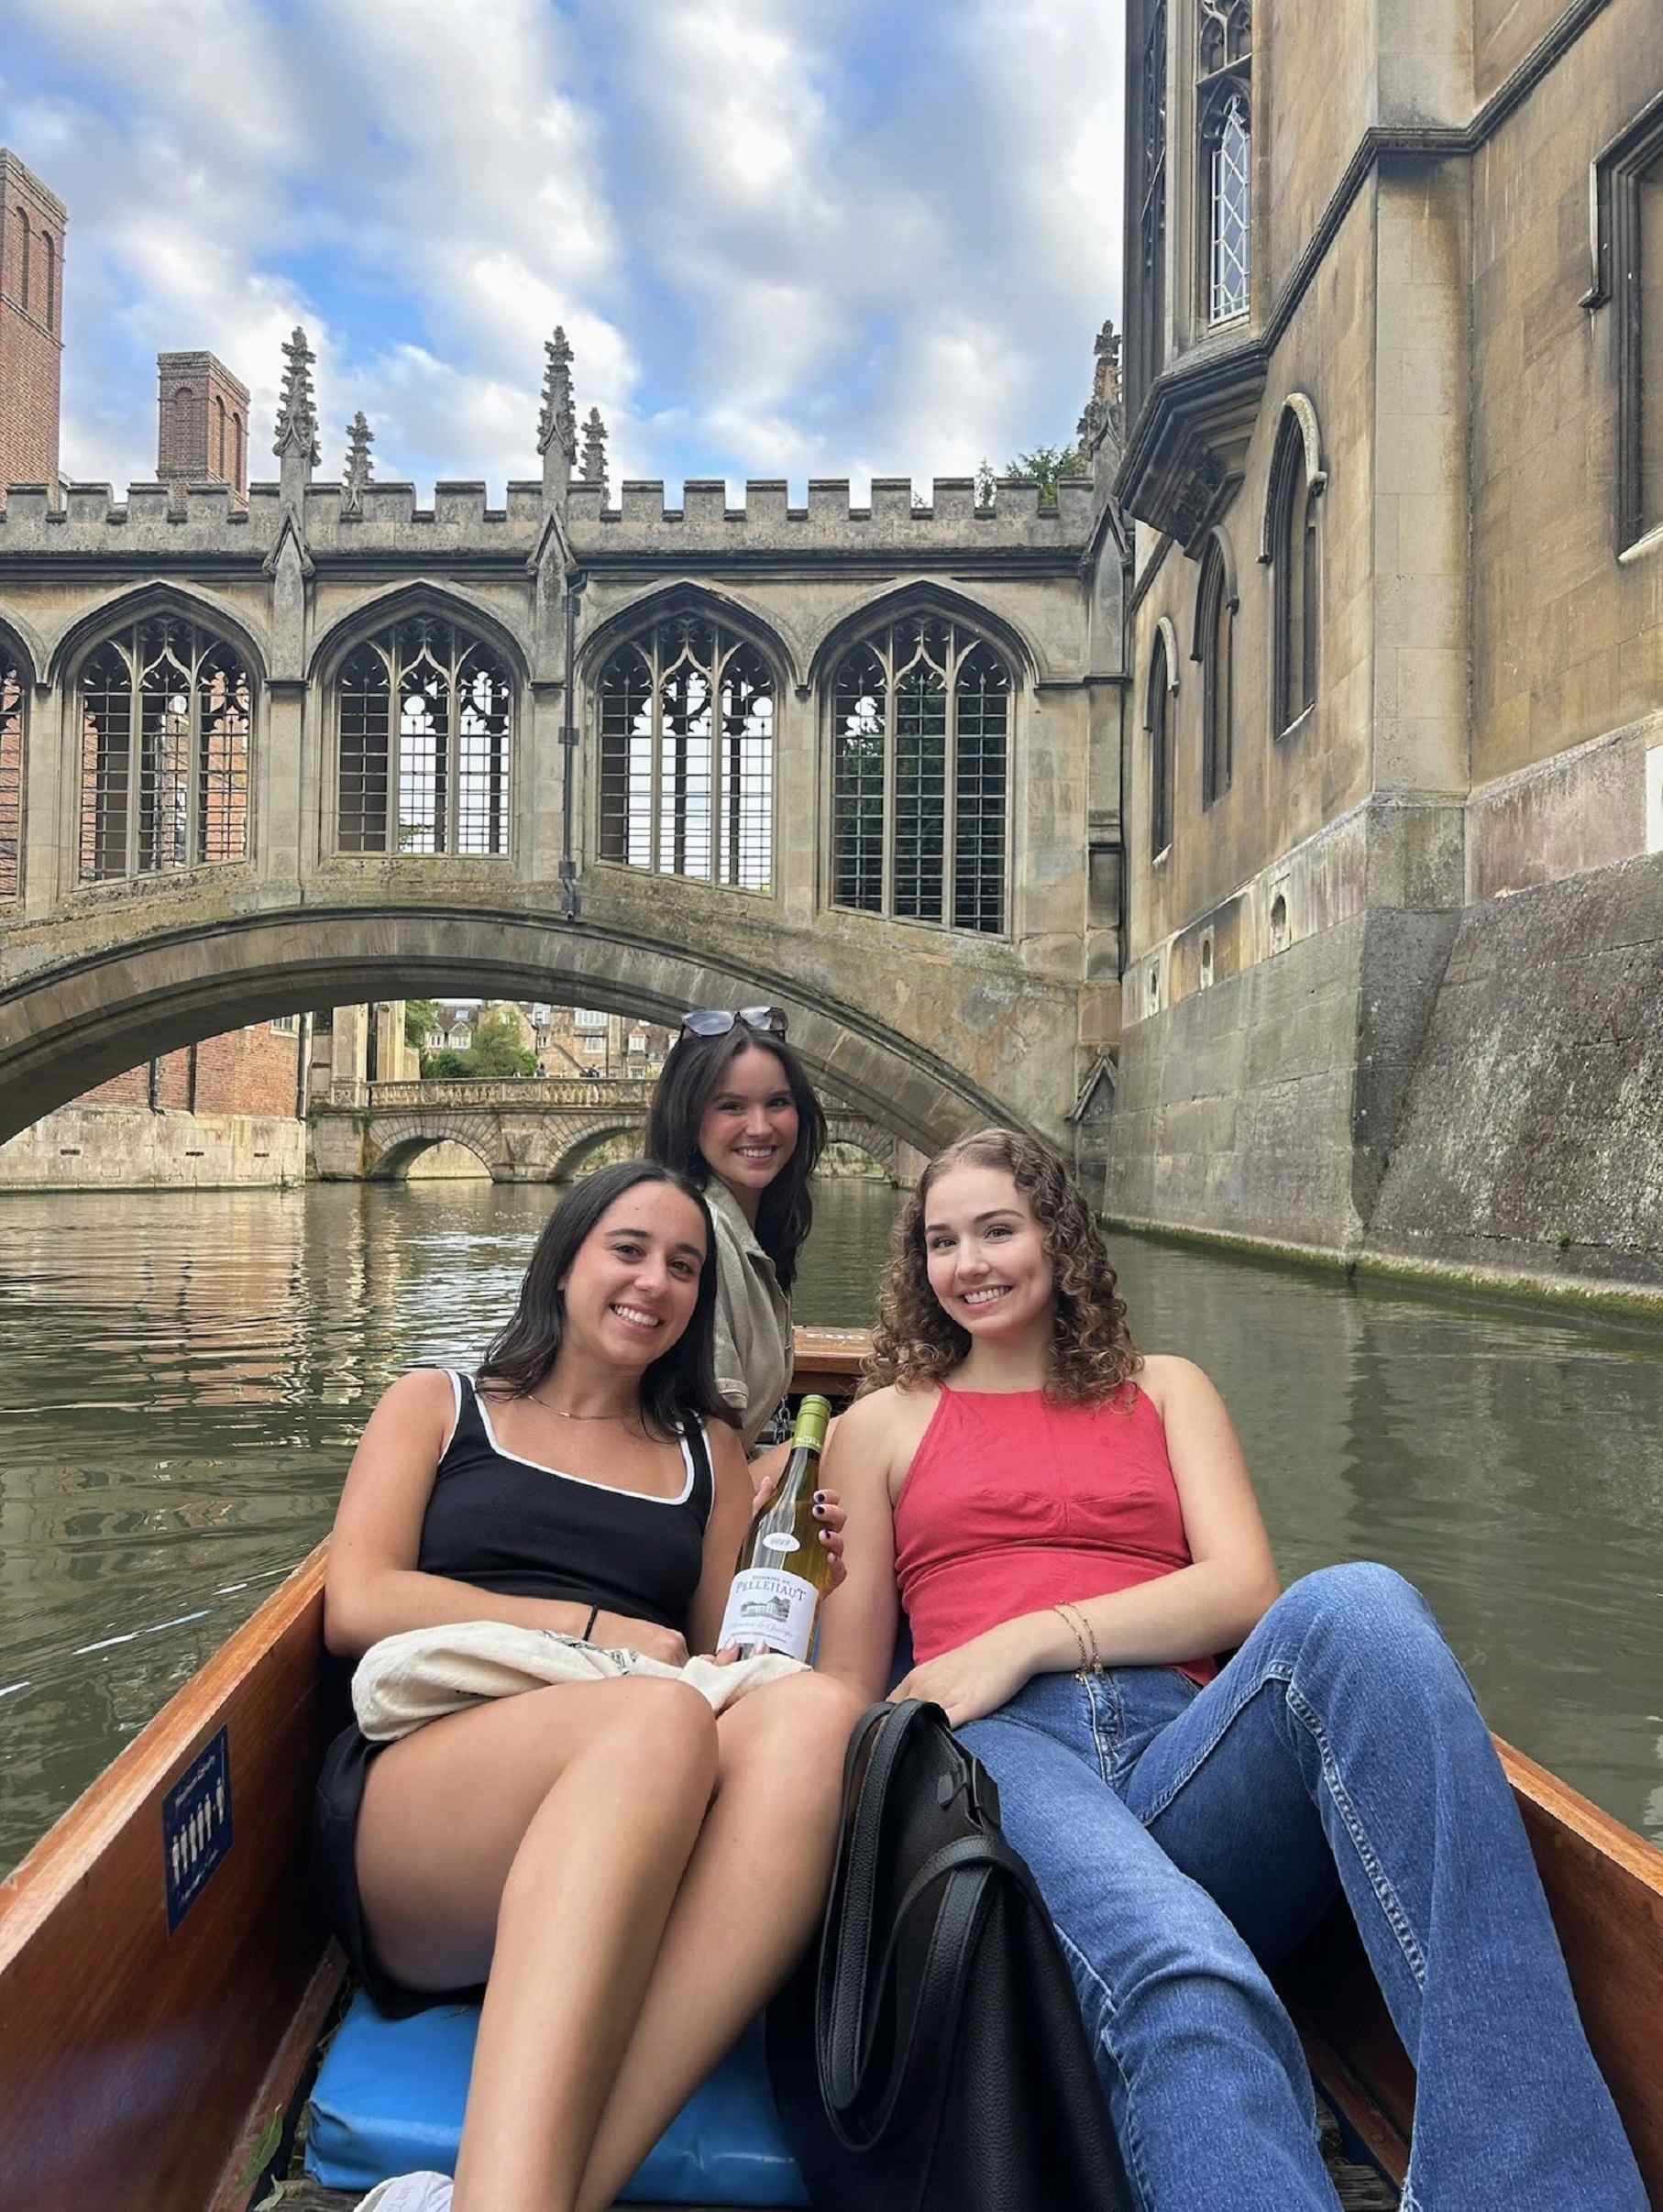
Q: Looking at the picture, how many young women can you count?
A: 3